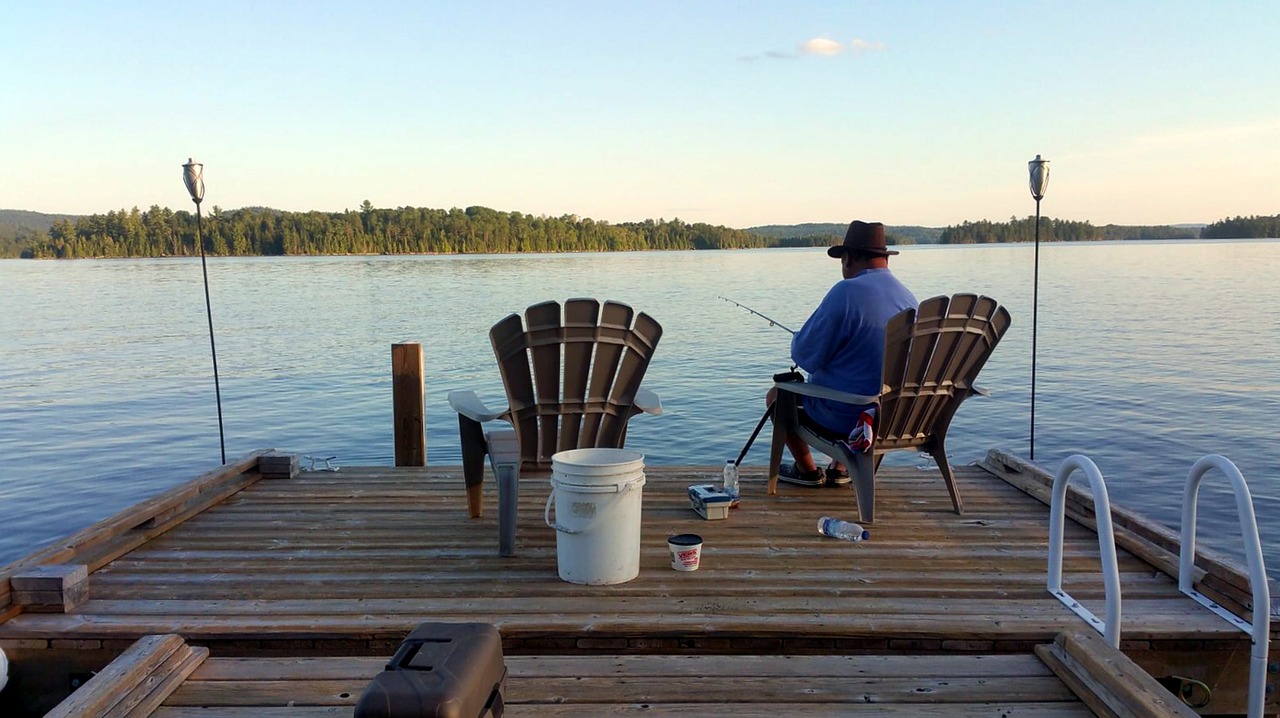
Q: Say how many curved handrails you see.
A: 2